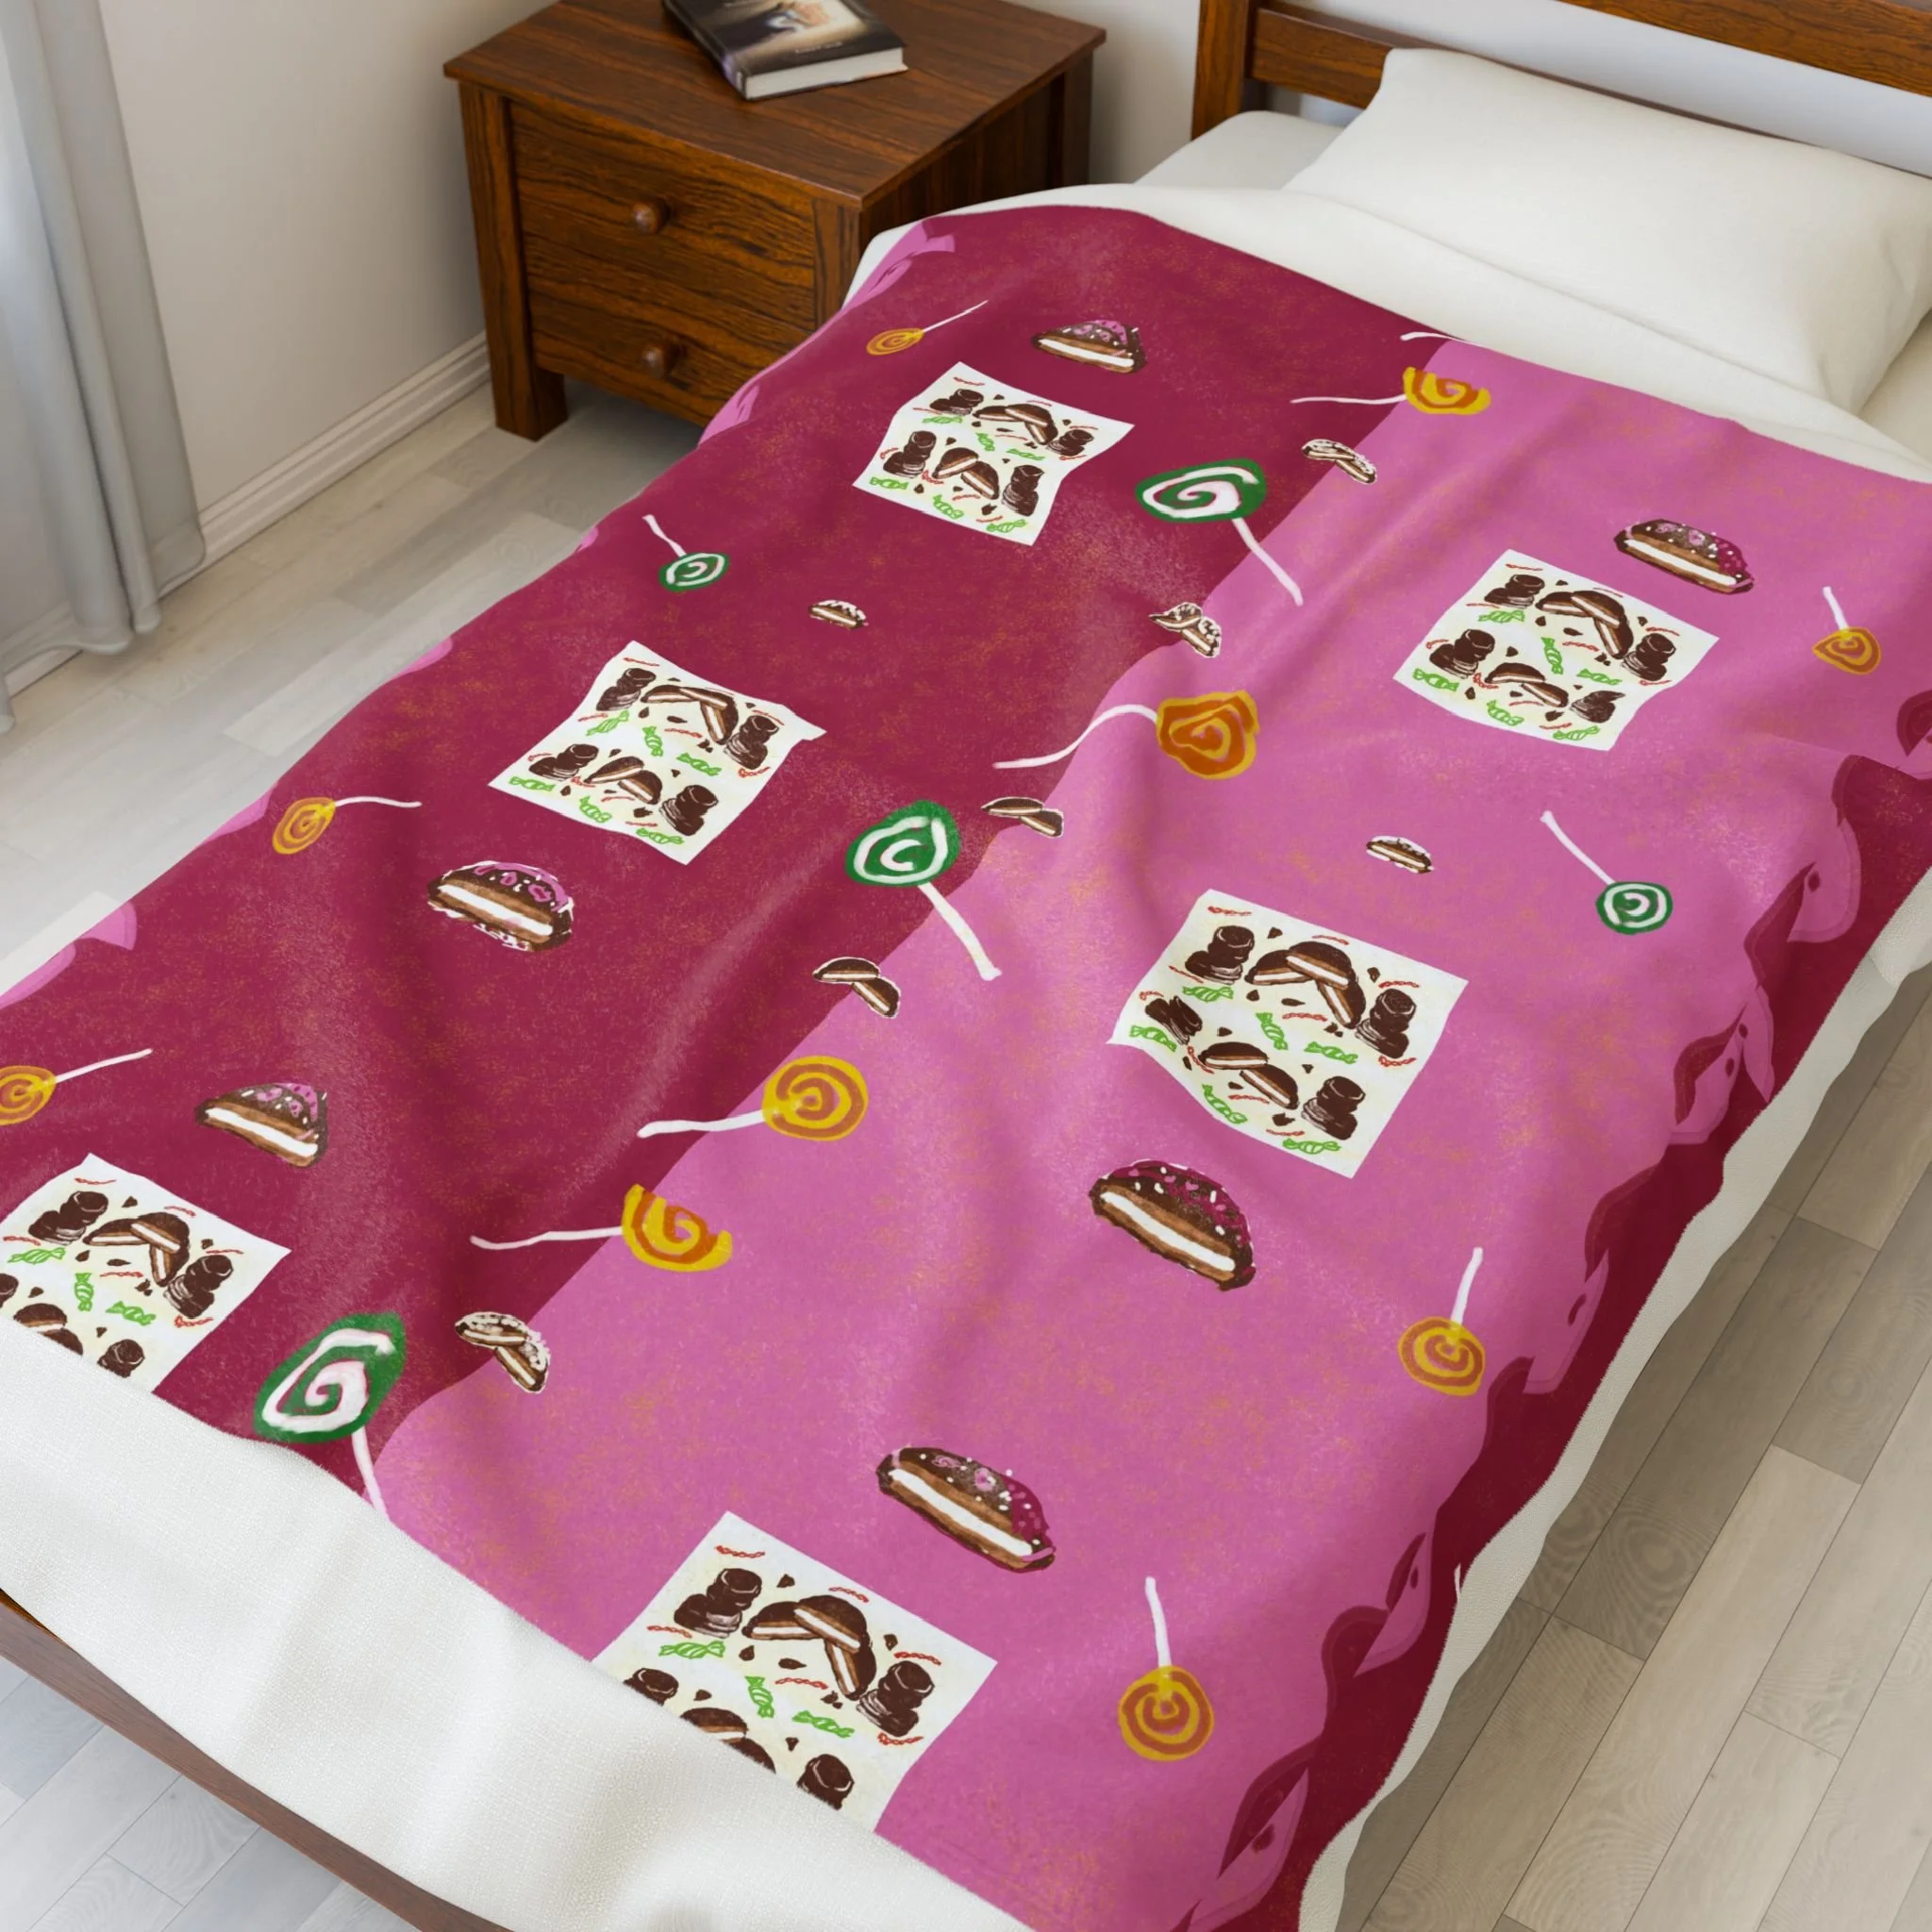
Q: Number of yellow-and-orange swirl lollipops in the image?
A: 10